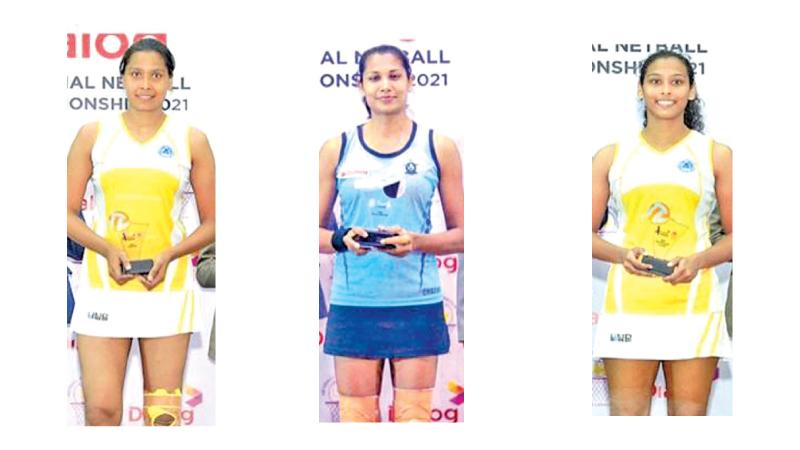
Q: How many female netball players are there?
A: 3